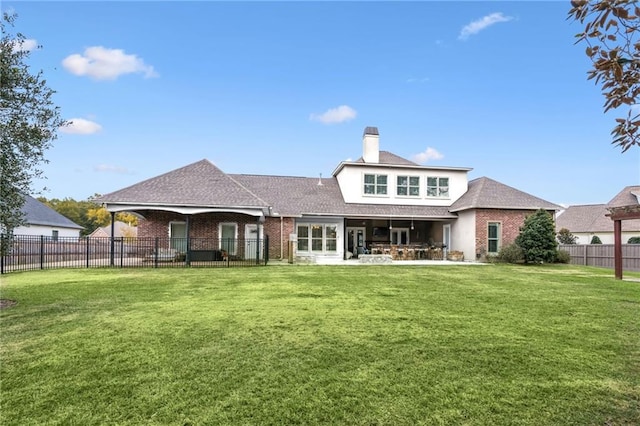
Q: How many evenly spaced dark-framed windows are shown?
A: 3